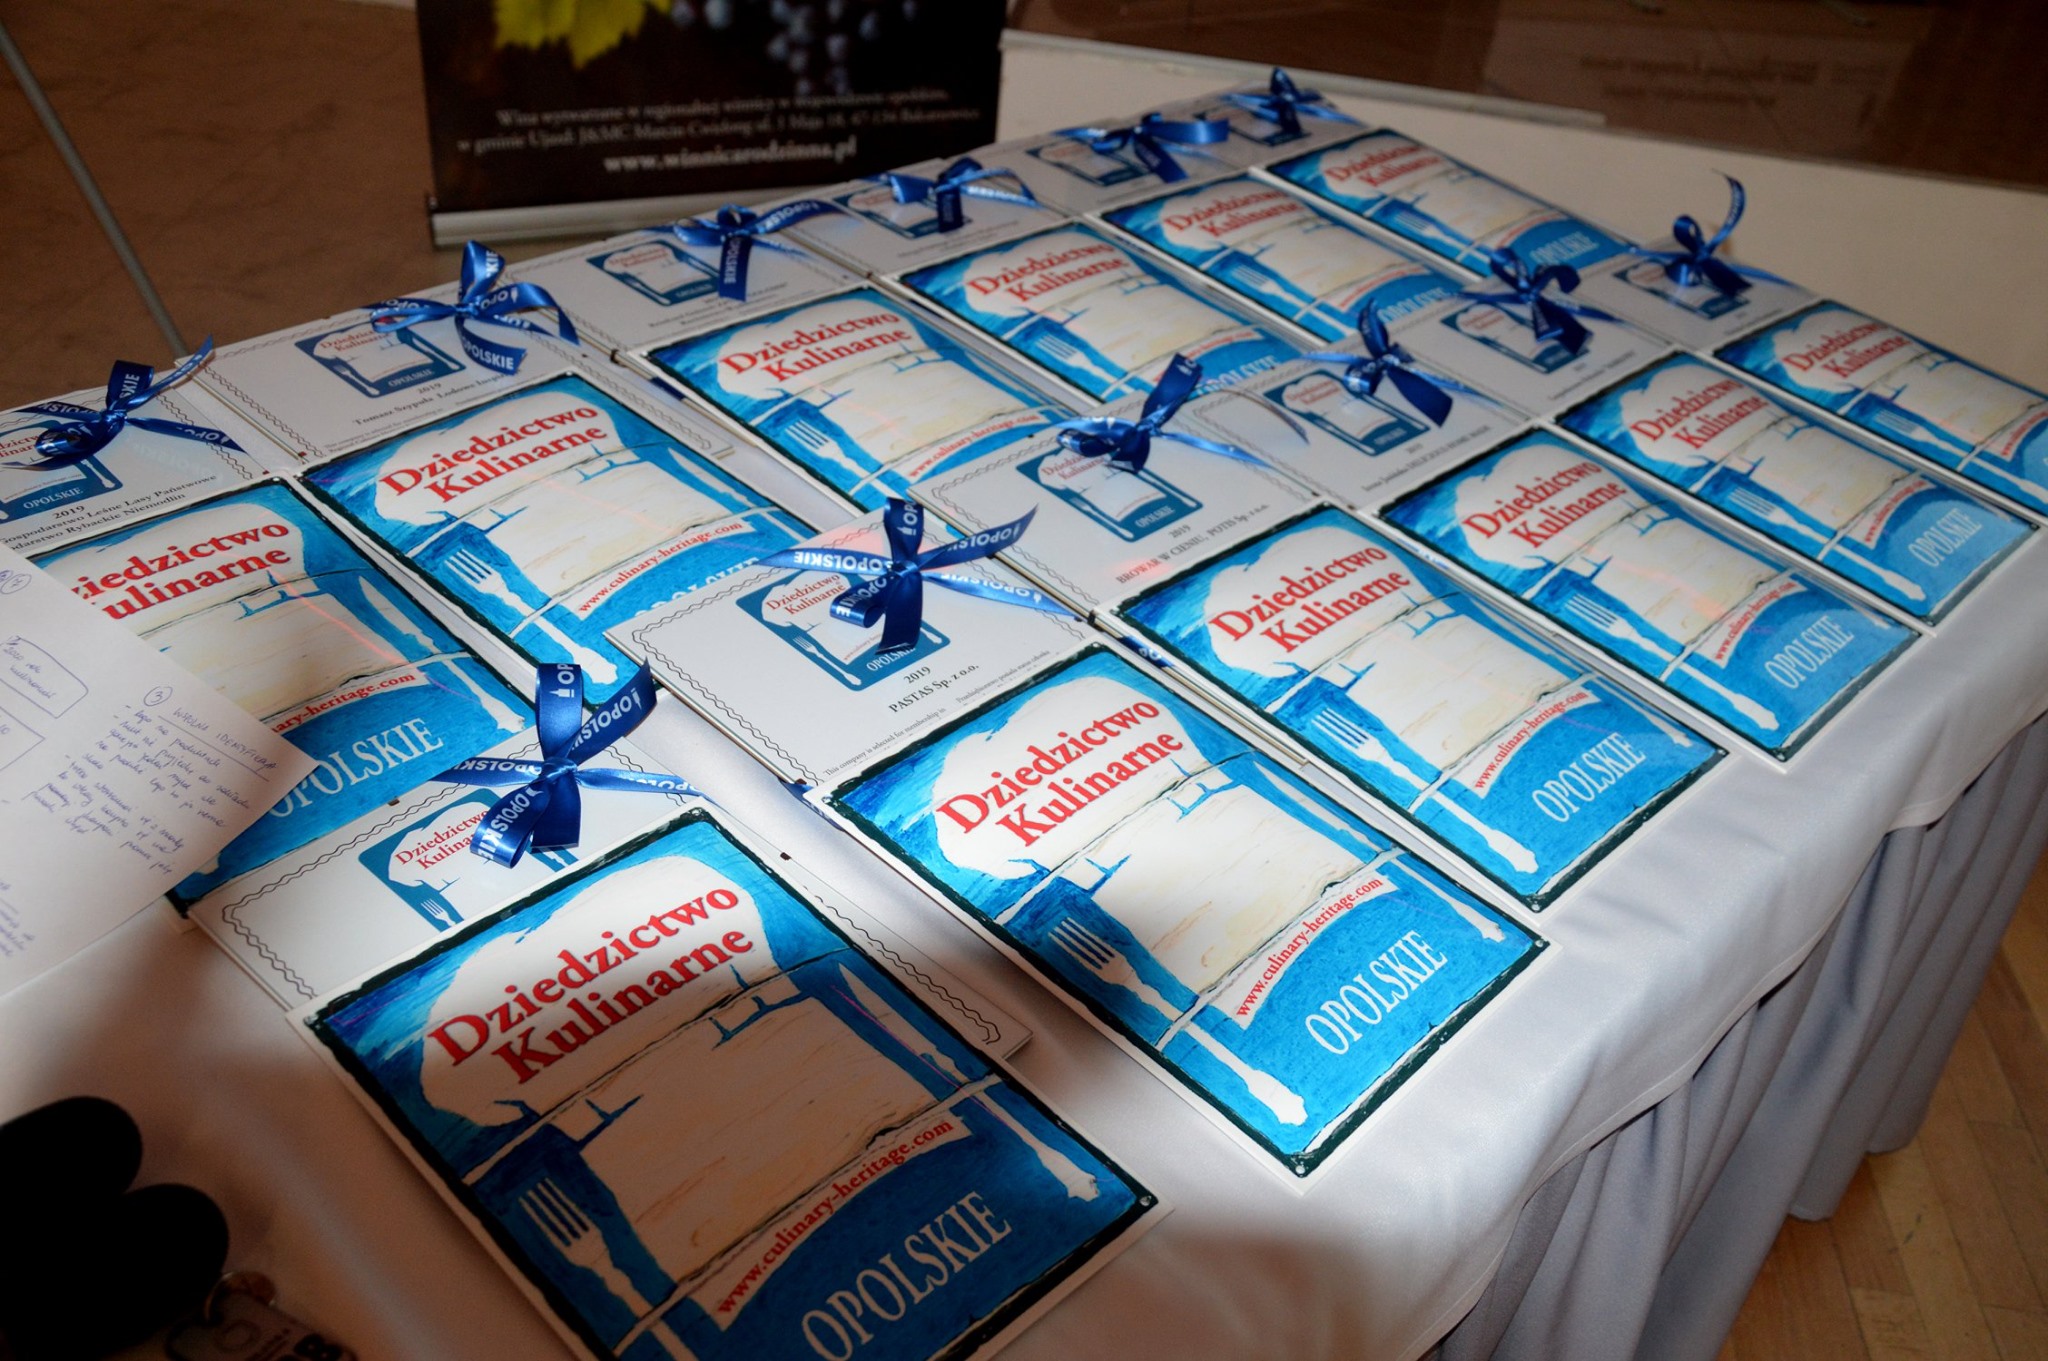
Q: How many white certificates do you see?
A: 12